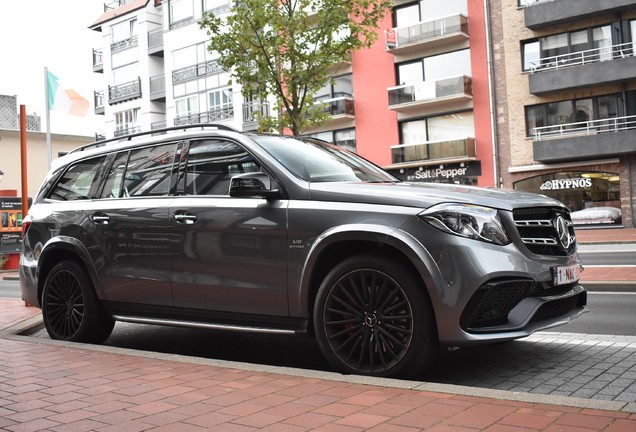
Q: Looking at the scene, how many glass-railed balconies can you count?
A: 4